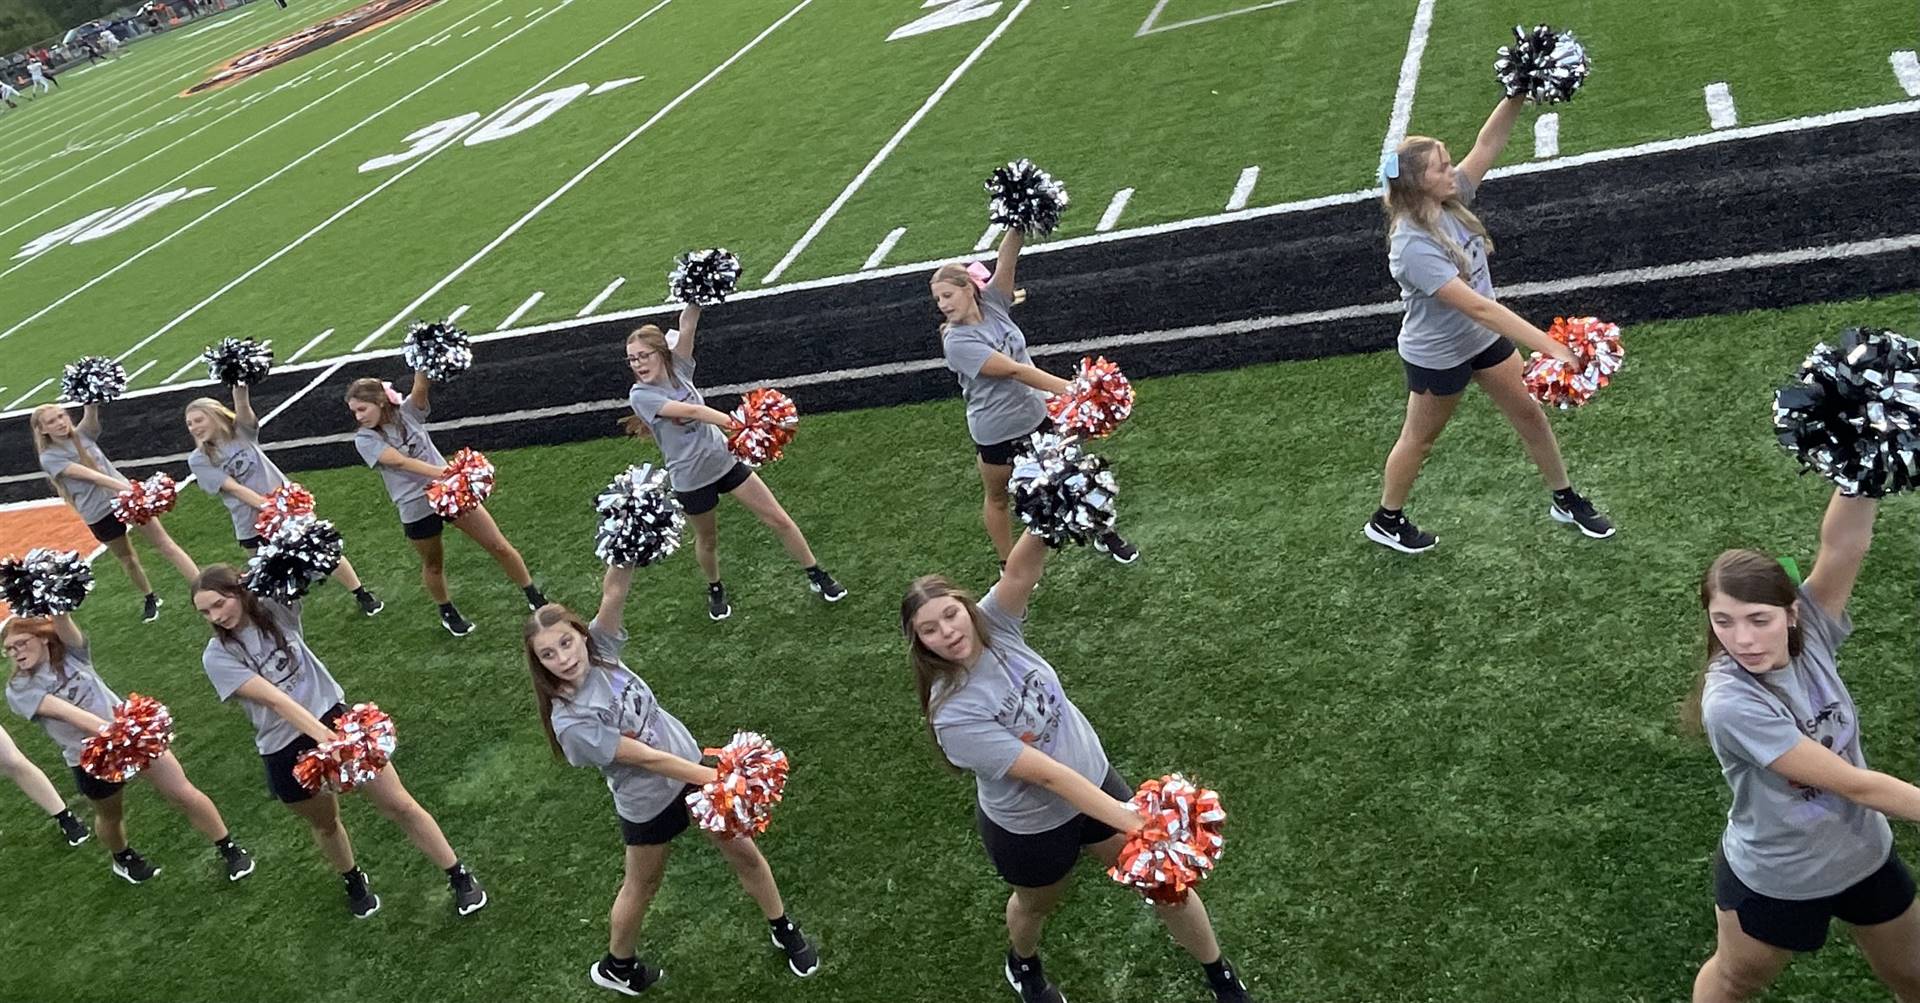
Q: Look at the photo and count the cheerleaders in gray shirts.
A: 11